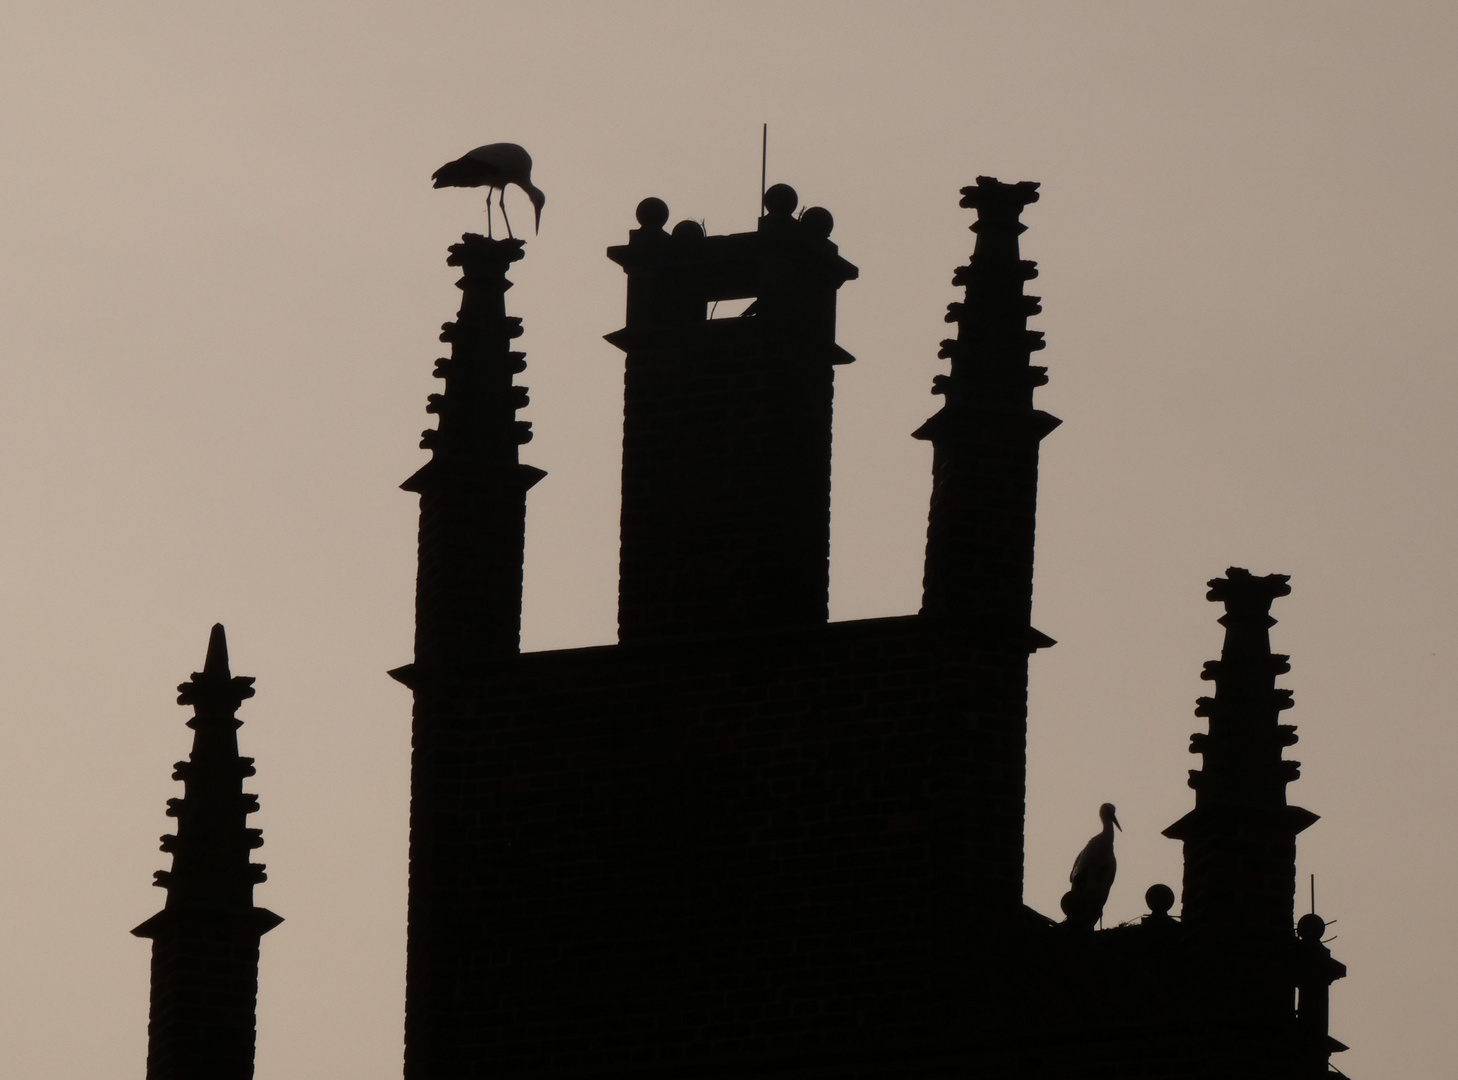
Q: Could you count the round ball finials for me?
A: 7